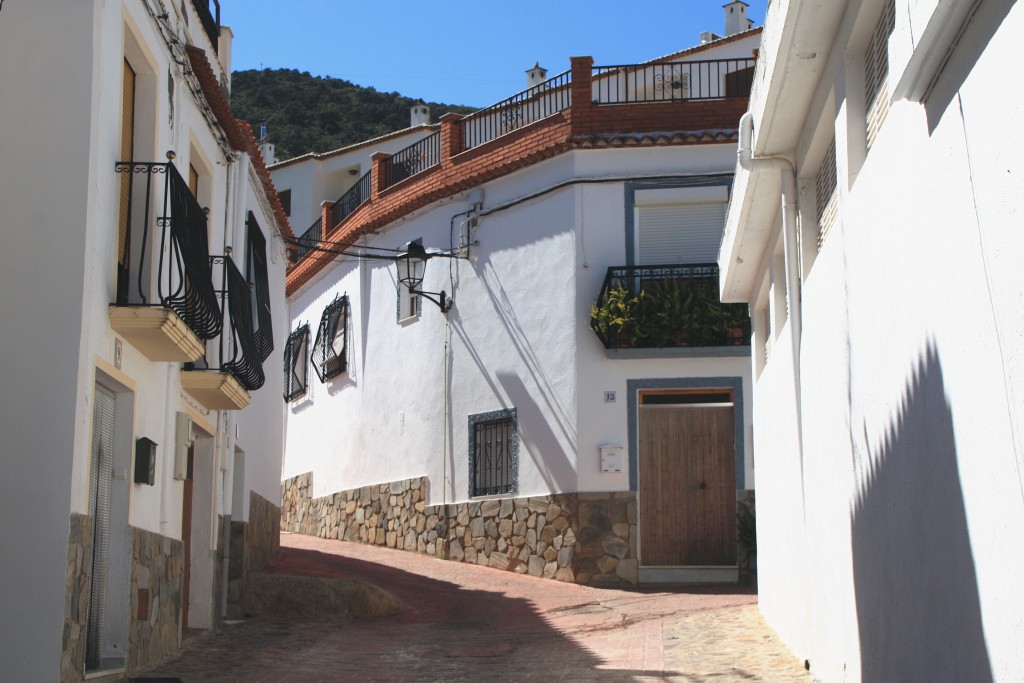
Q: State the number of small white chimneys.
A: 4